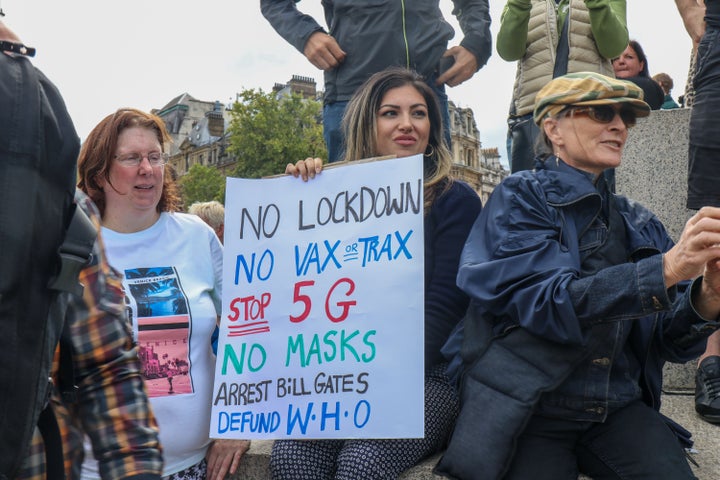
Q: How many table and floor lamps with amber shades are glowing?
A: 0